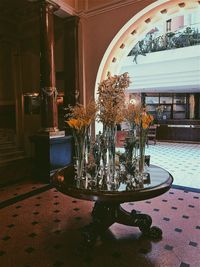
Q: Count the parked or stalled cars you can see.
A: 0